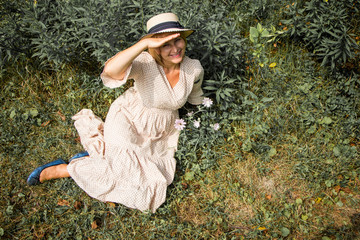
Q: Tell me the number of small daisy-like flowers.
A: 5